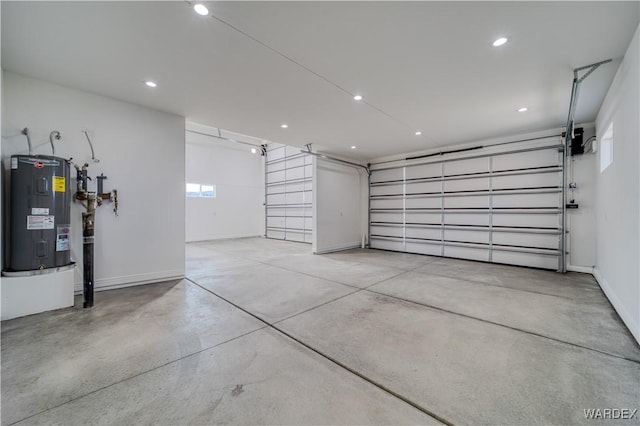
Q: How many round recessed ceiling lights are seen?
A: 8